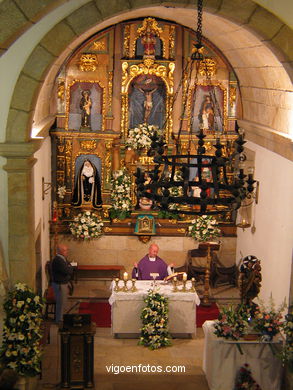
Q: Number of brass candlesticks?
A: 6